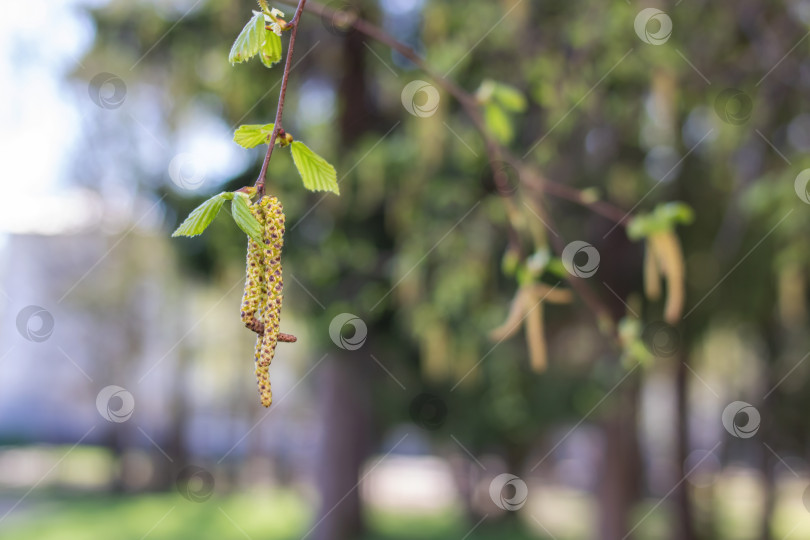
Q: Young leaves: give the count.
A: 6